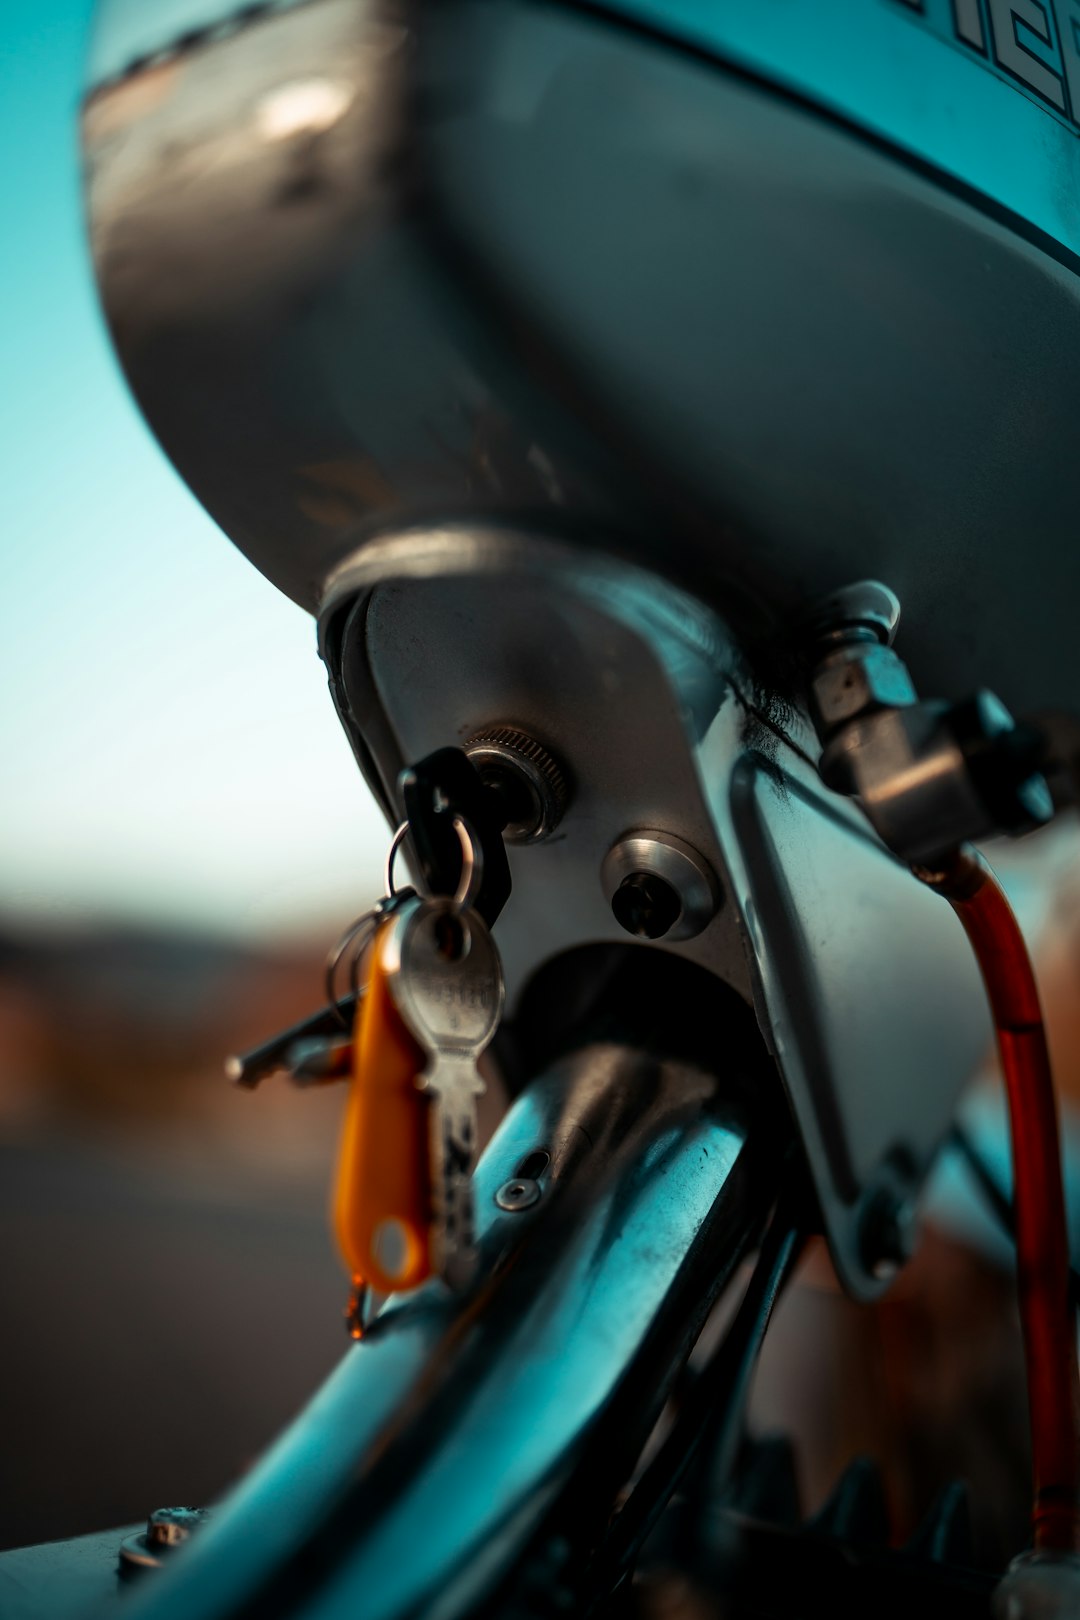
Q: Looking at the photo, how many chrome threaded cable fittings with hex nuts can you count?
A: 1